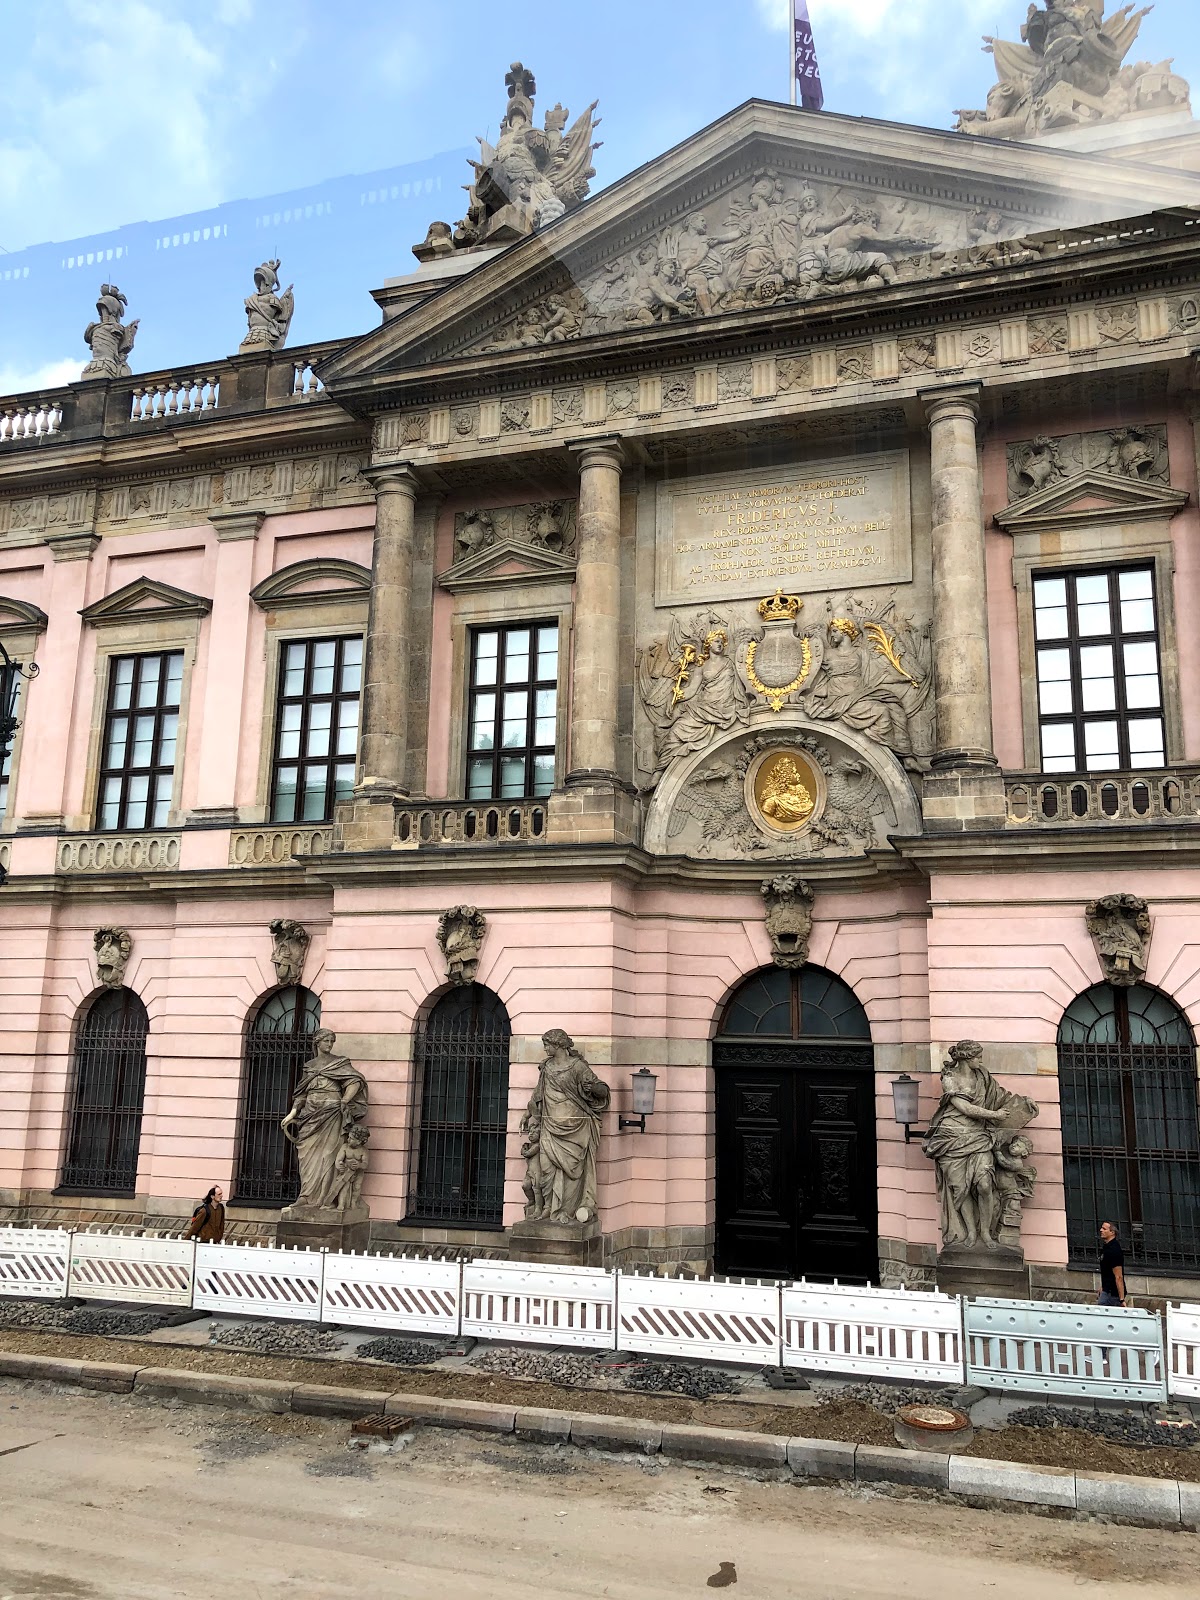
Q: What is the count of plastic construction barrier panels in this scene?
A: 9